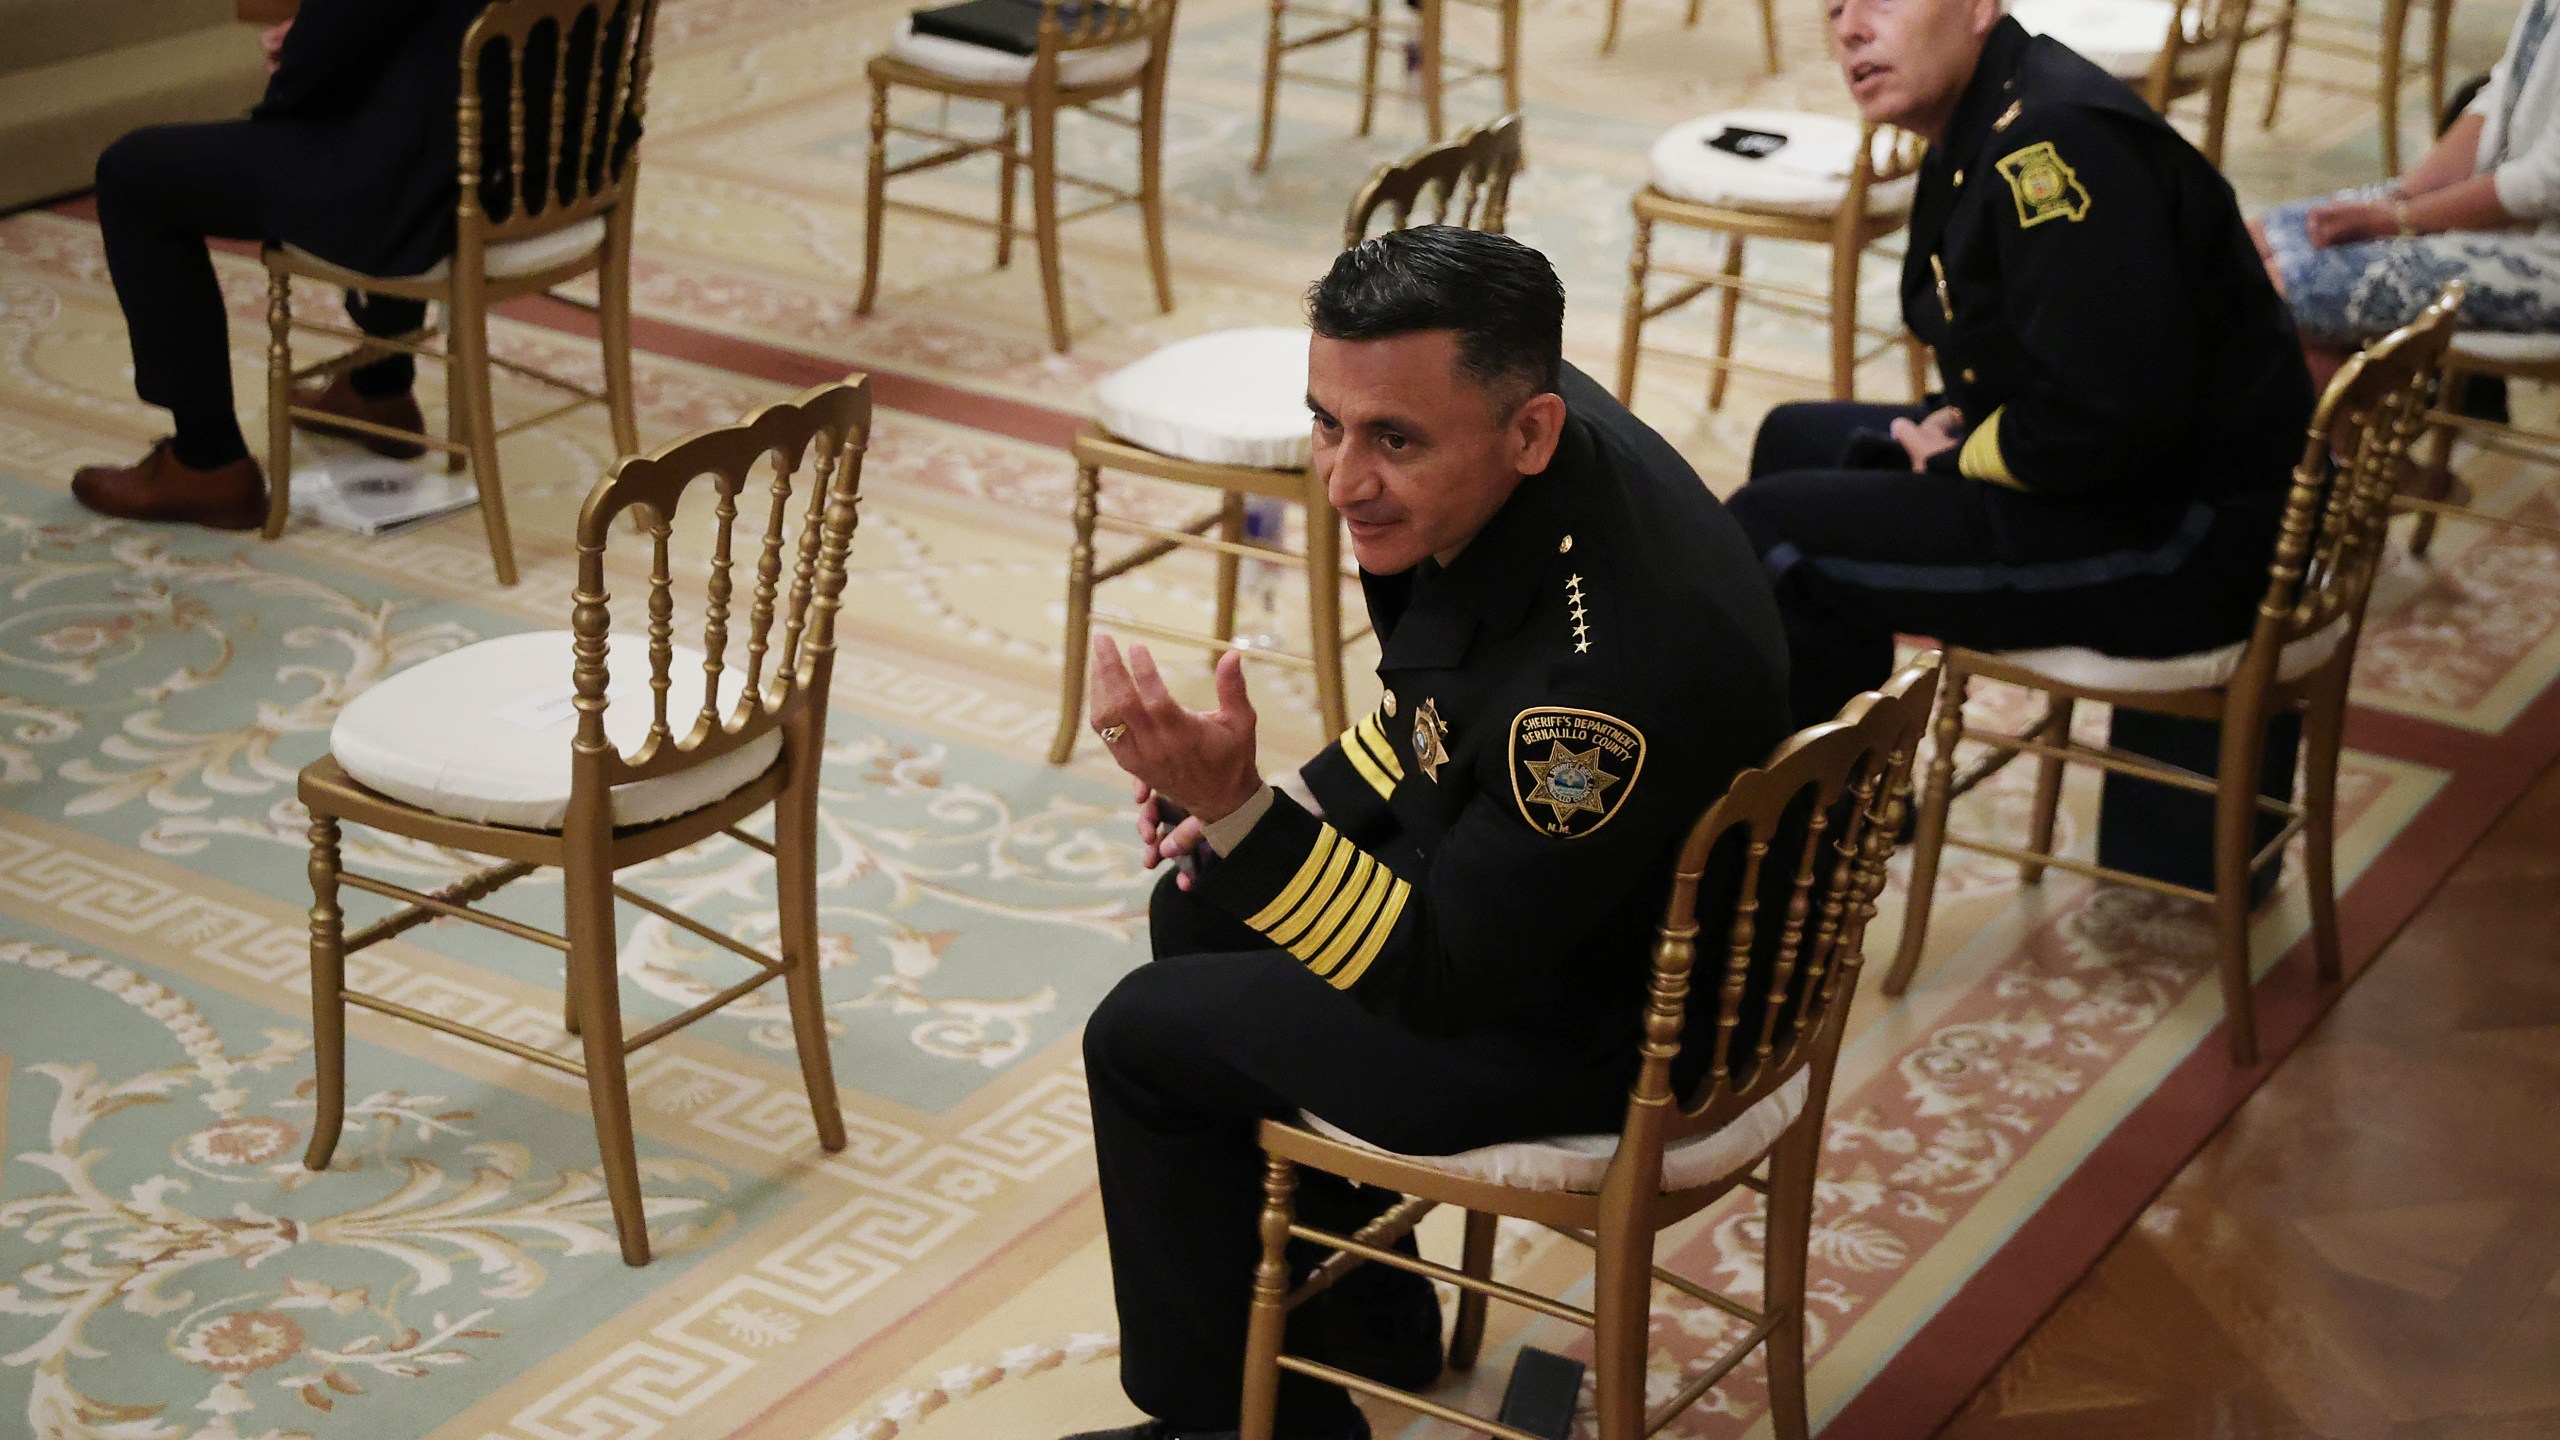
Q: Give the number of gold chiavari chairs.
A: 12